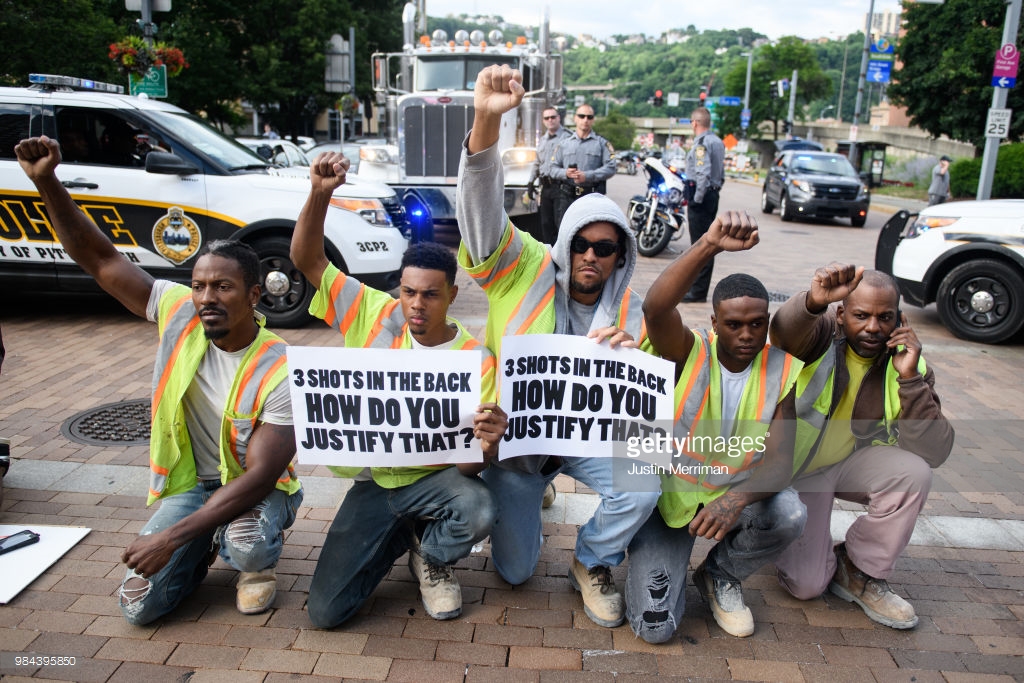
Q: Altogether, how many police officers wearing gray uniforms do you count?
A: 3